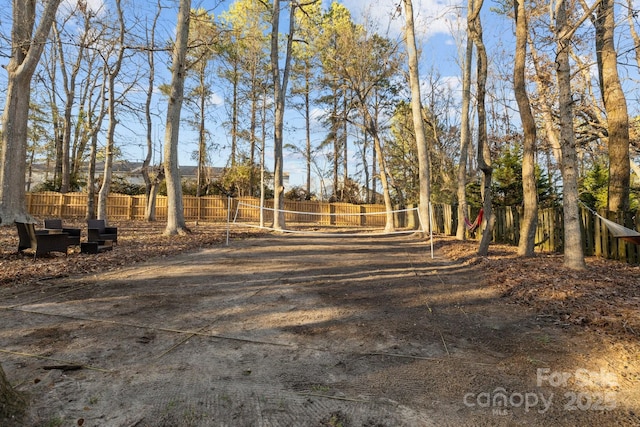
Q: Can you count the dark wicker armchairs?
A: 3